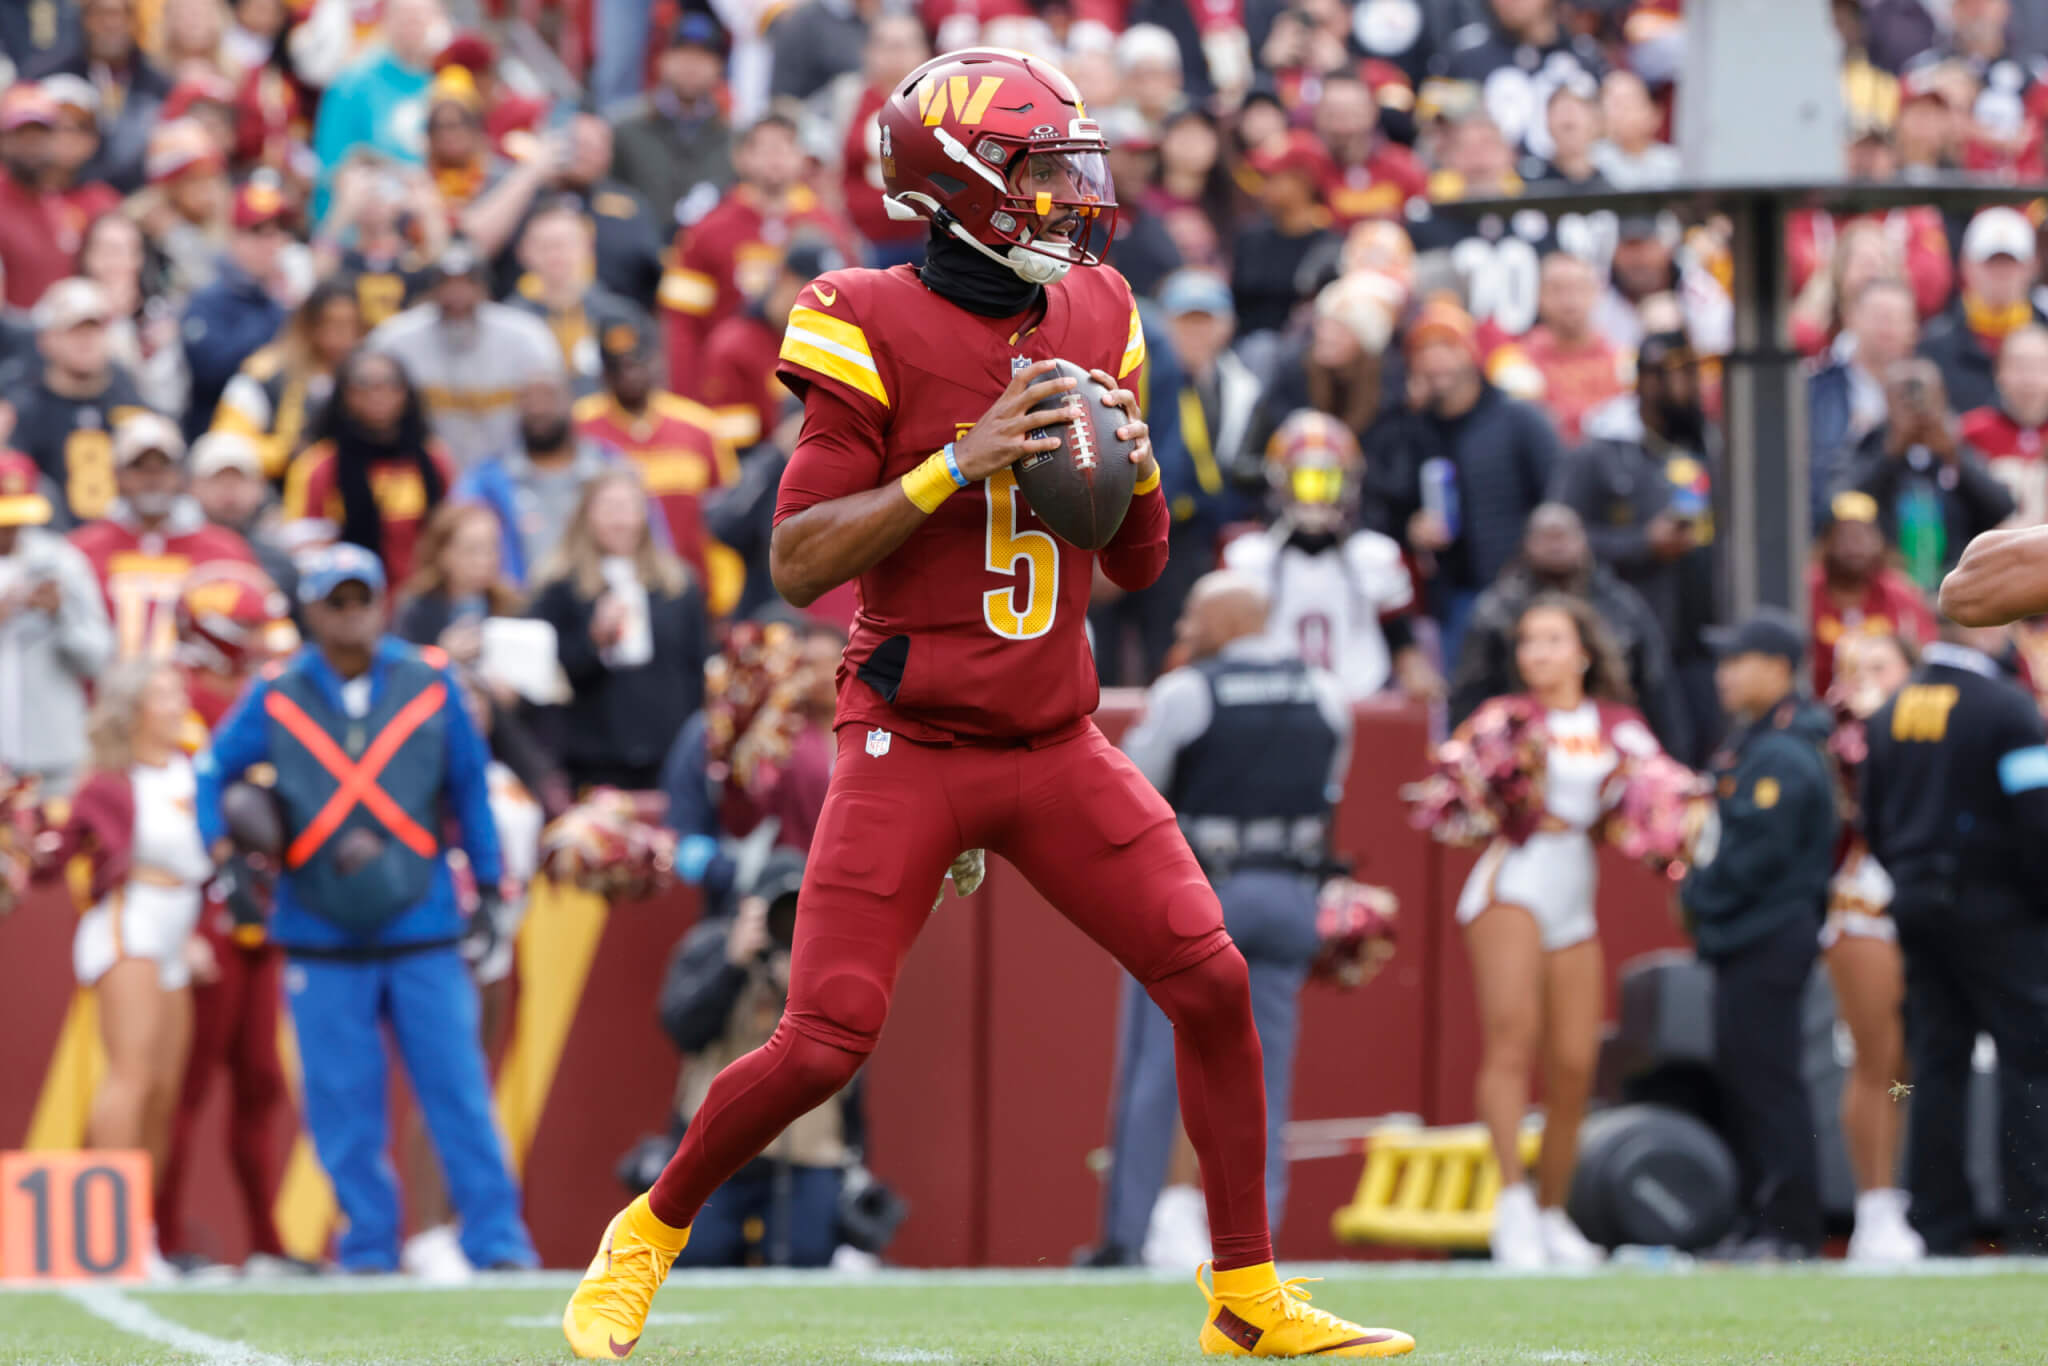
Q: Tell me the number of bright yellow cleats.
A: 2